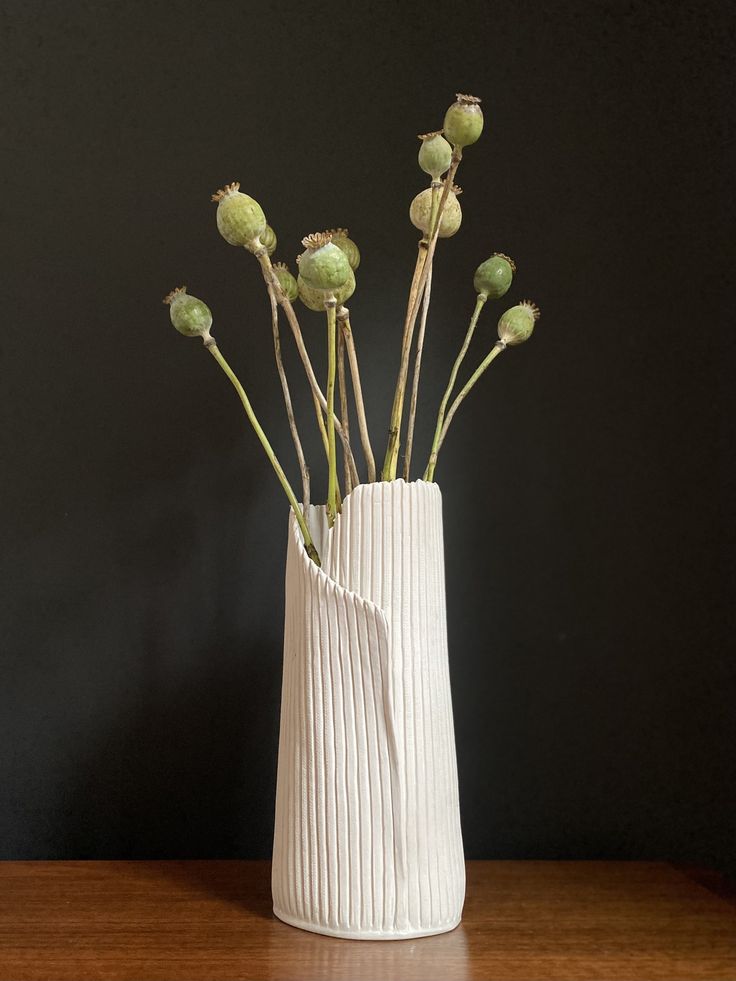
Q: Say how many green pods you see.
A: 12